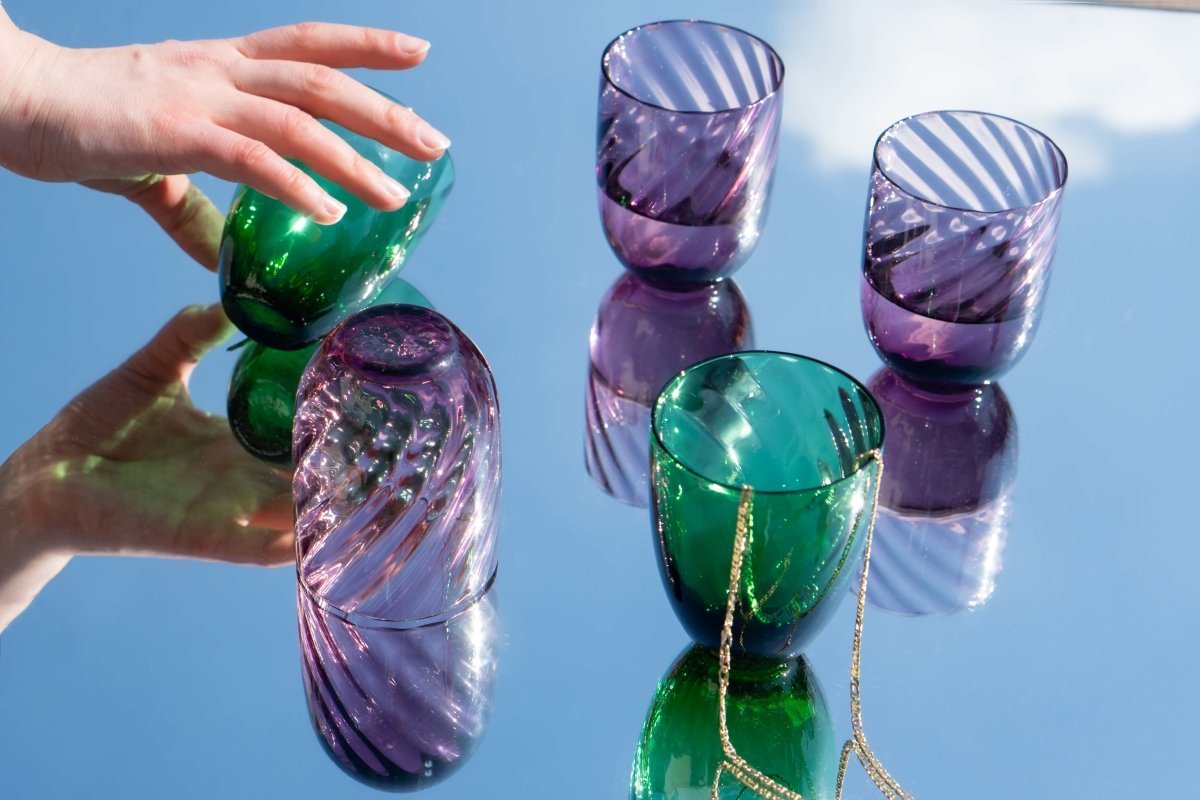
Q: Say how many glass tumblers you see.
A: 5